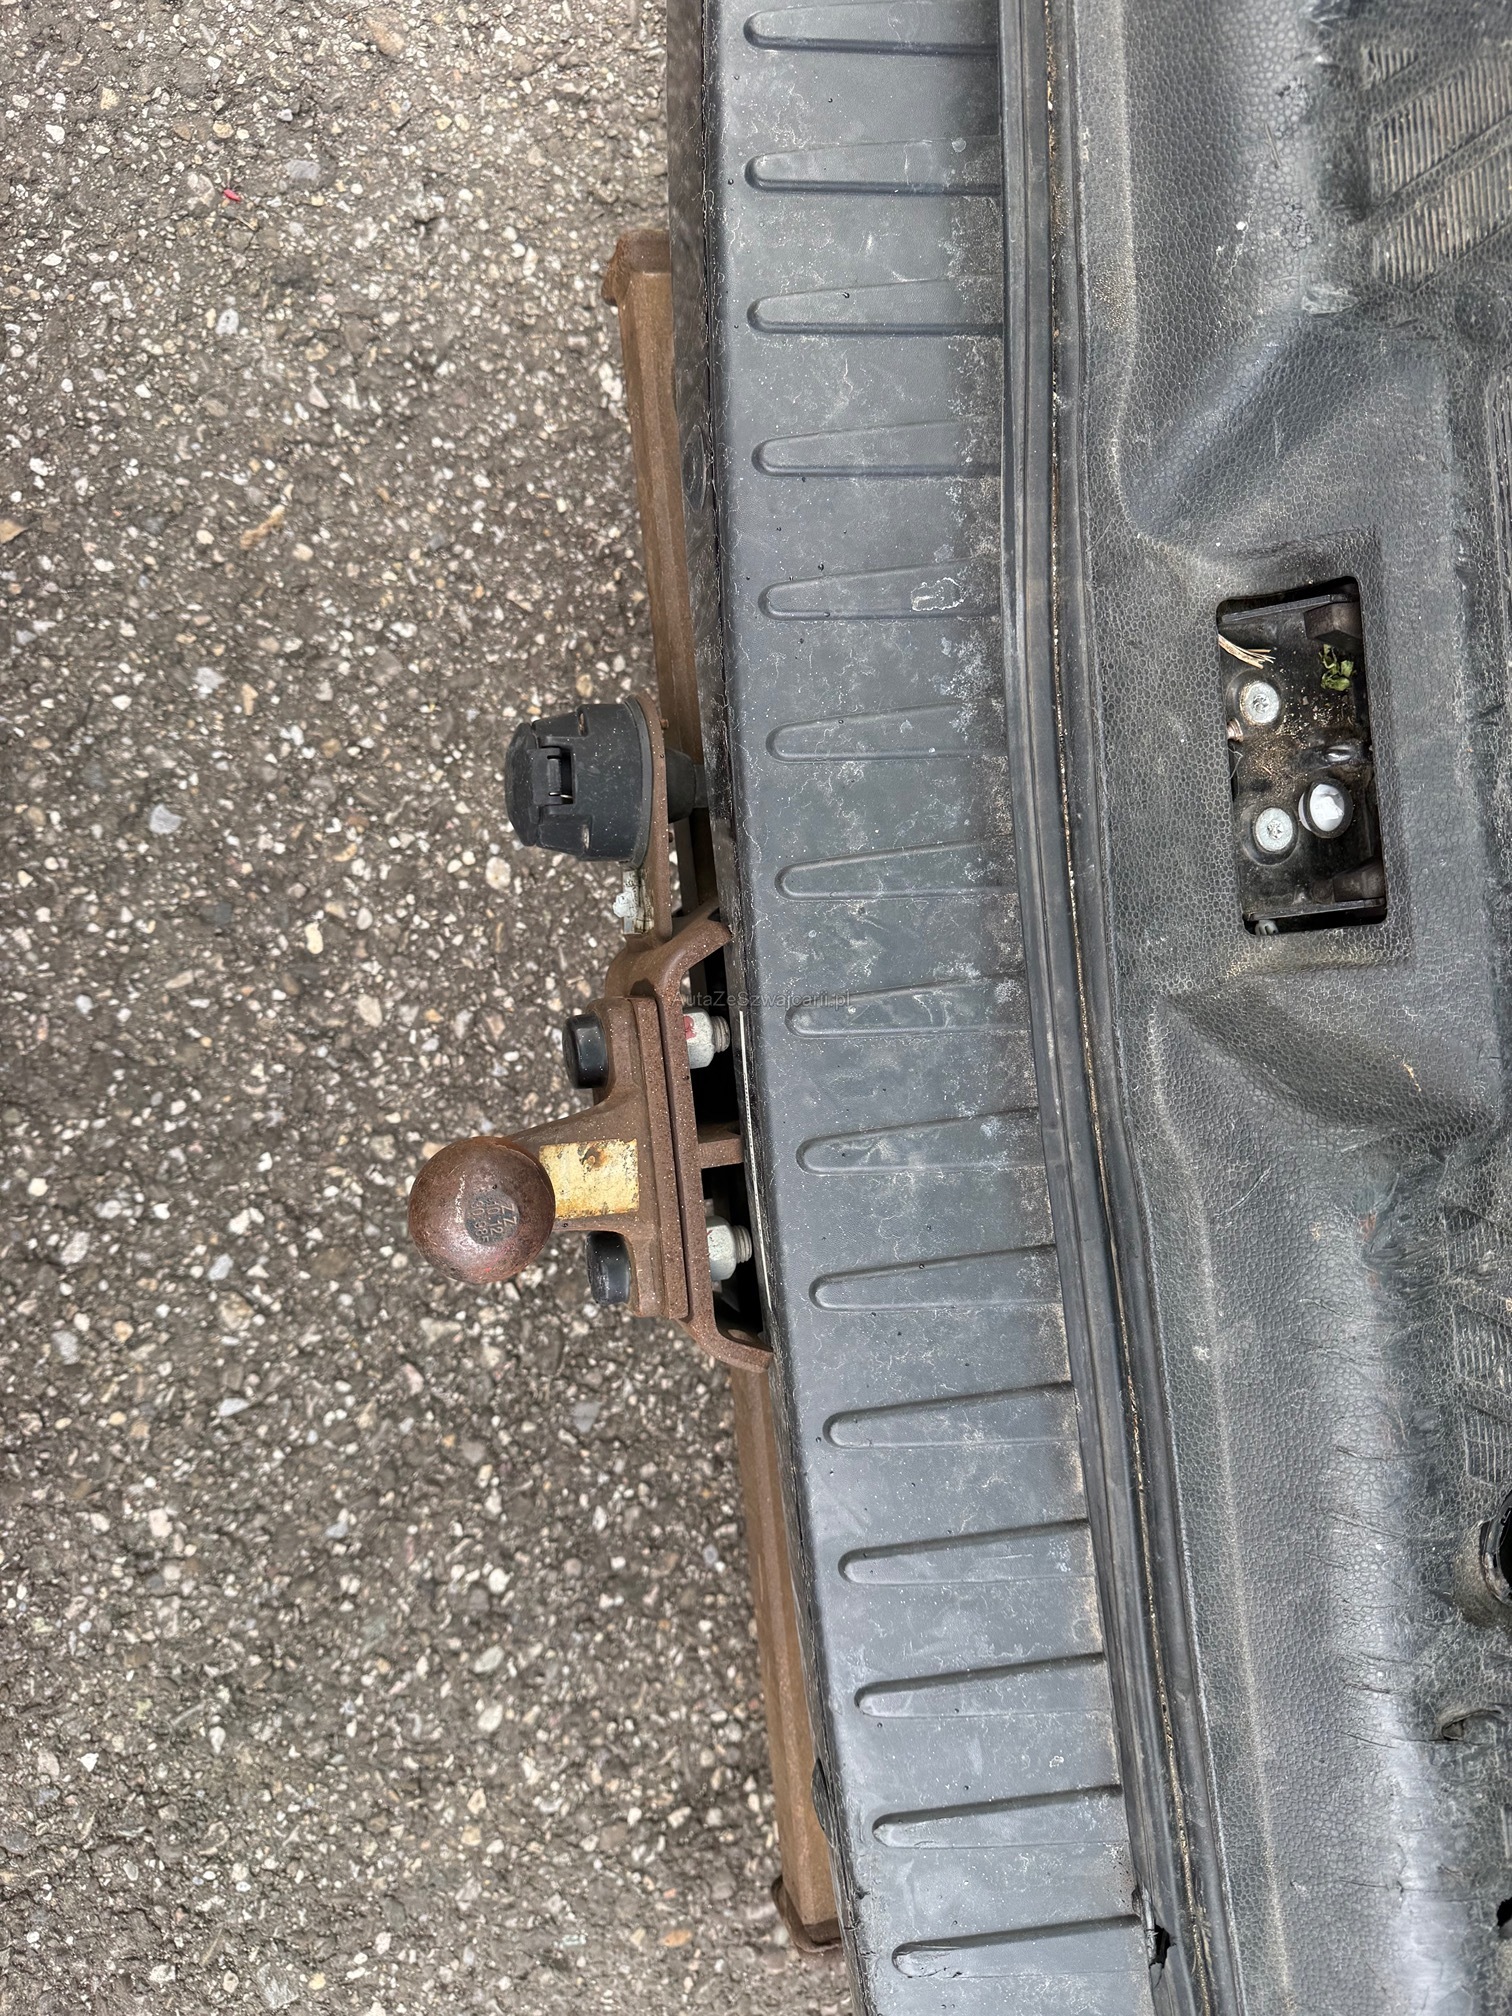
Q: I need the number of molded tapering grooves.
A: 15